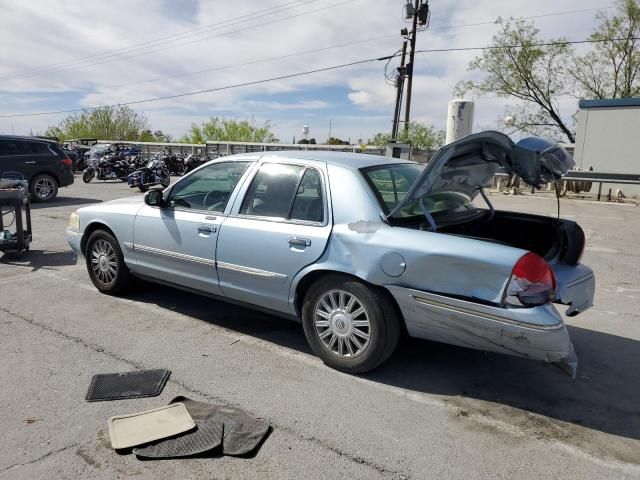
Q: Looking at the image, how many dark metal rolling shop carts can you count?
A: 1